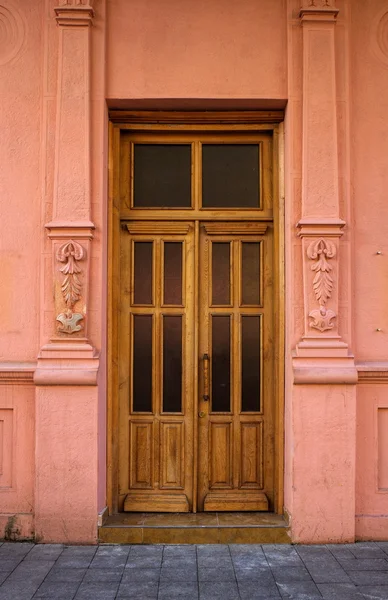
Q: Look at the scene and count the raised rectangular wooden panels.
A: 4